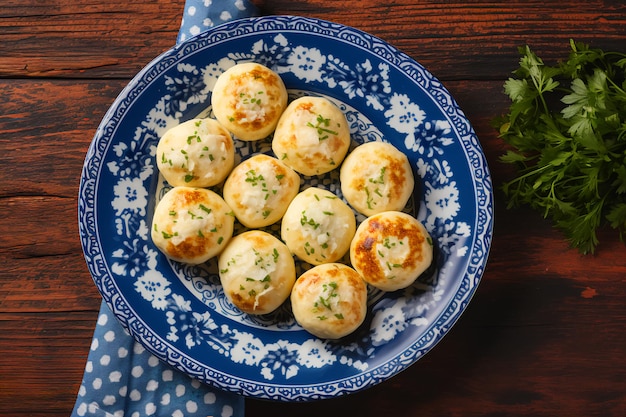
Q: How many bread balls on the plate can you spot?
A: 10